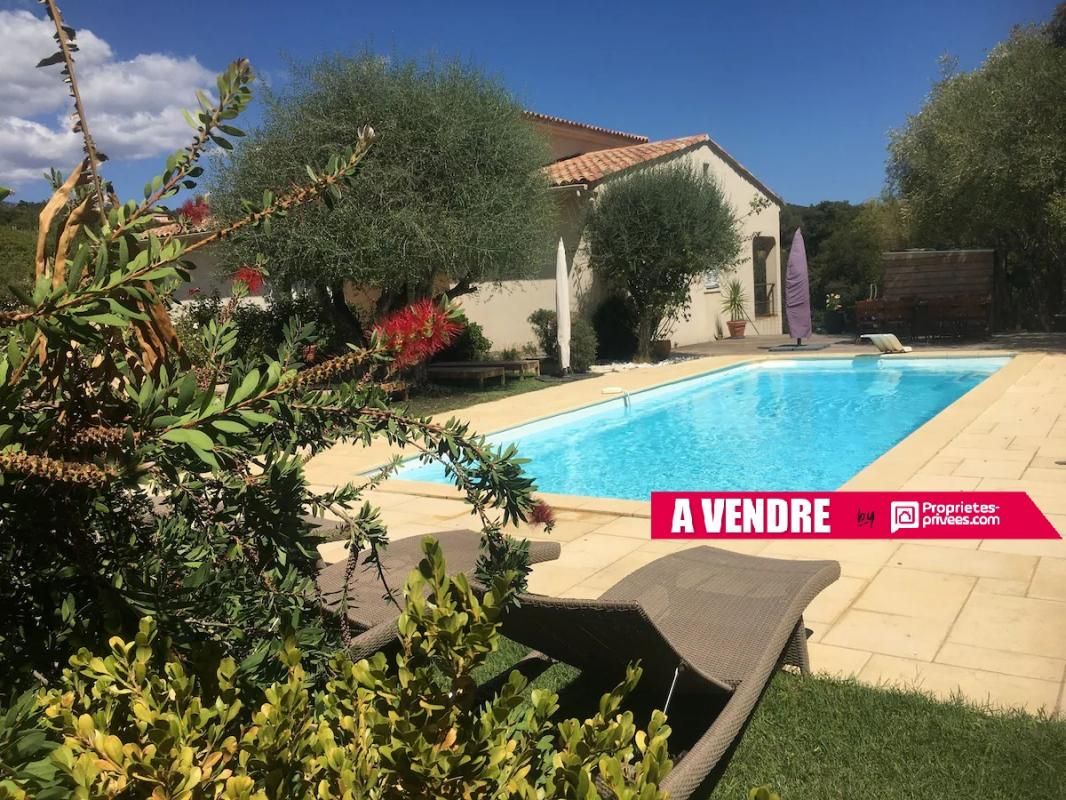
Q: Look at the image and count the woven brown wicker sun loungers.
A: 2